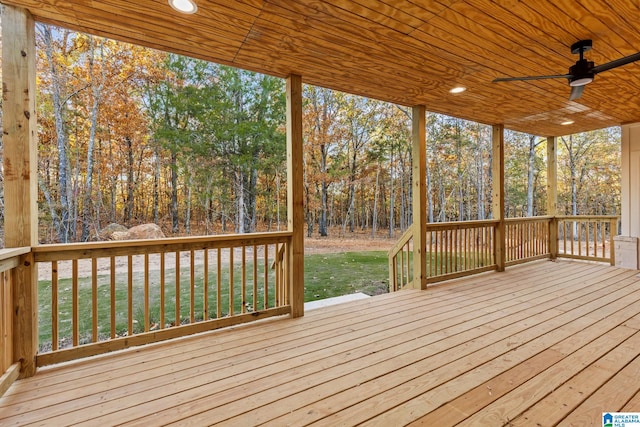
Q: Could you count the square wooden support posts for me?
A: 5